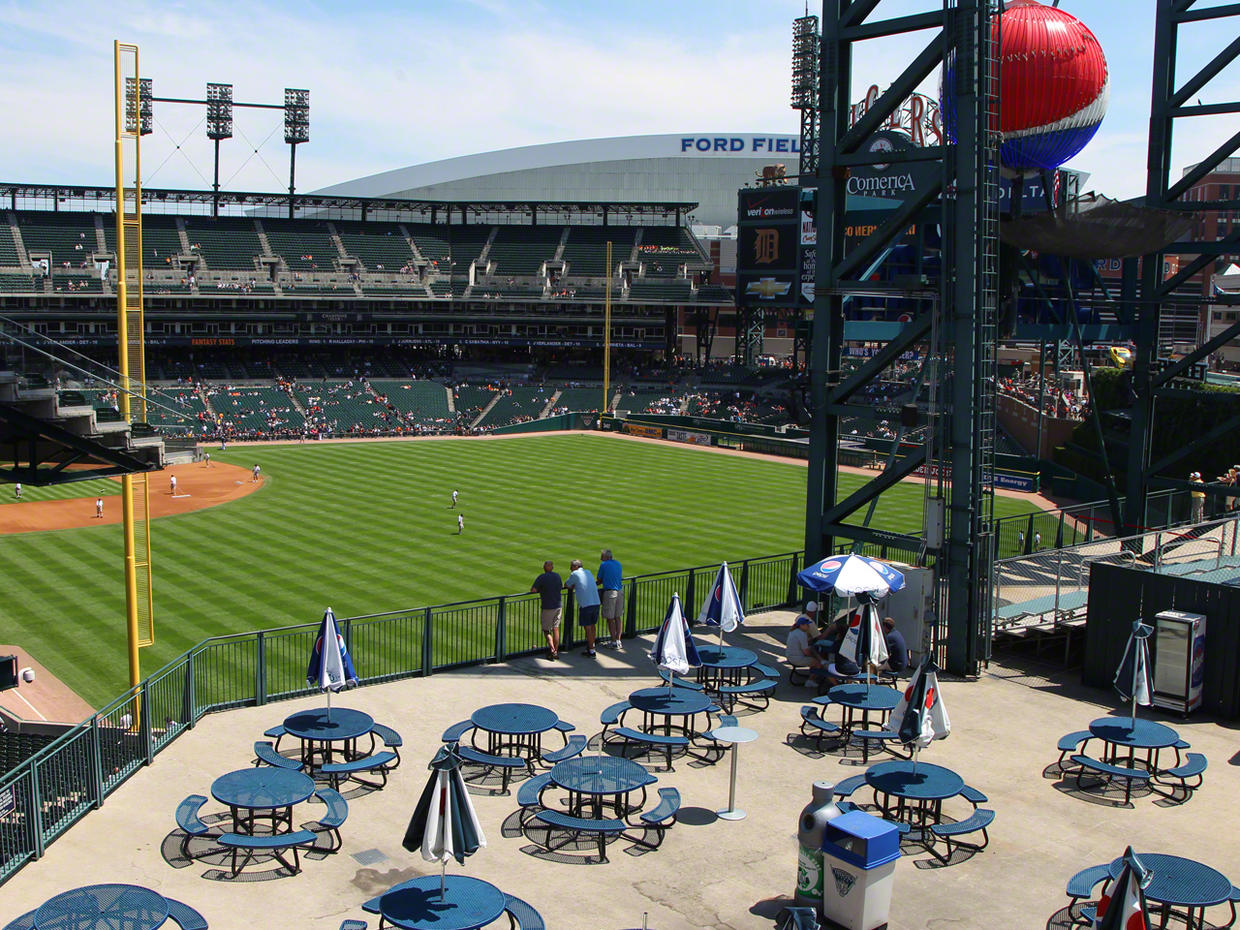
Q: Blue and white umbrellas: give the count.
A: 4